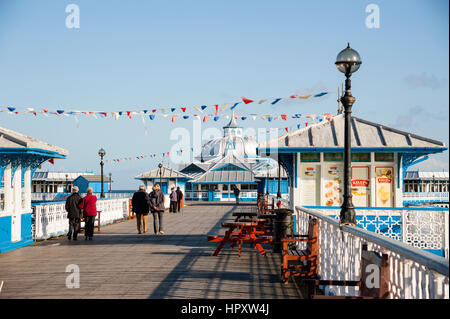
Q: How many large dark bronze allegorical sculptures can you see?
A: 0